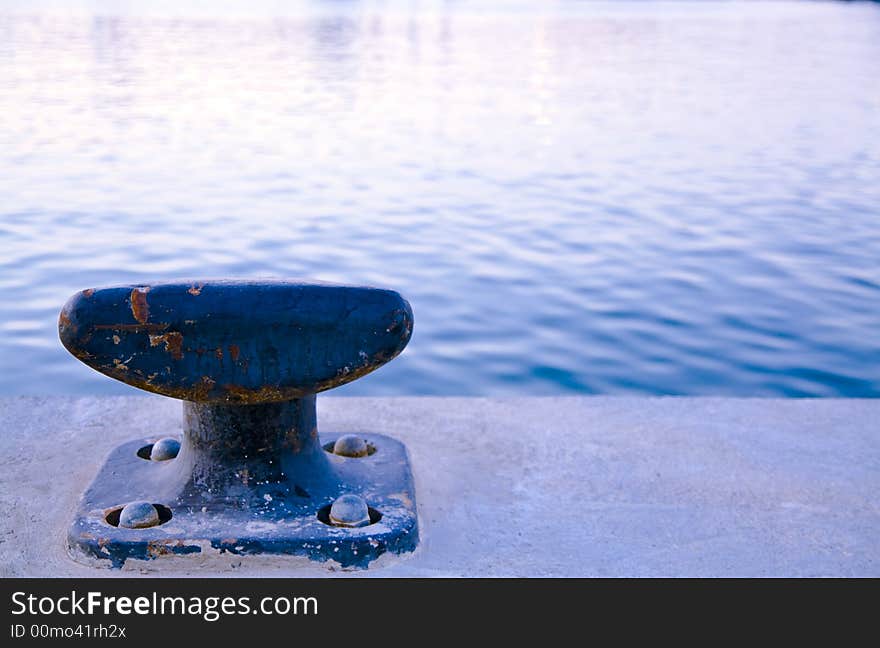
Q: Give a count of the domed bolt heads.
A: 4